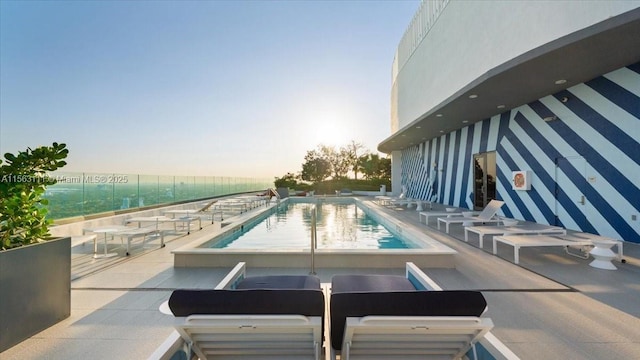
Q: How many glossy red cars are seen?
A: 0